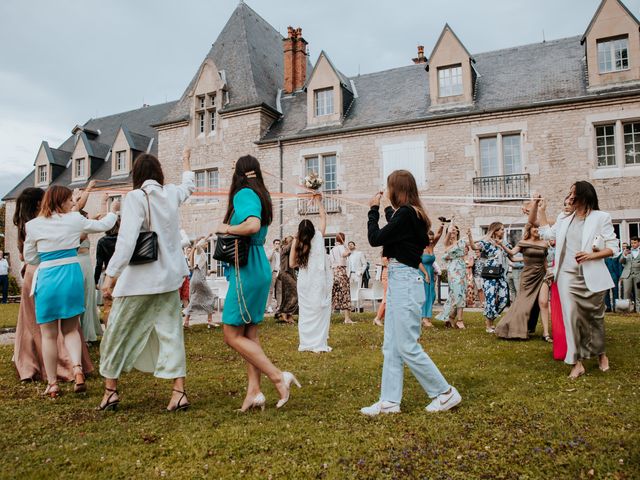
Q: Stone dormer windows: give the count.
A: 7